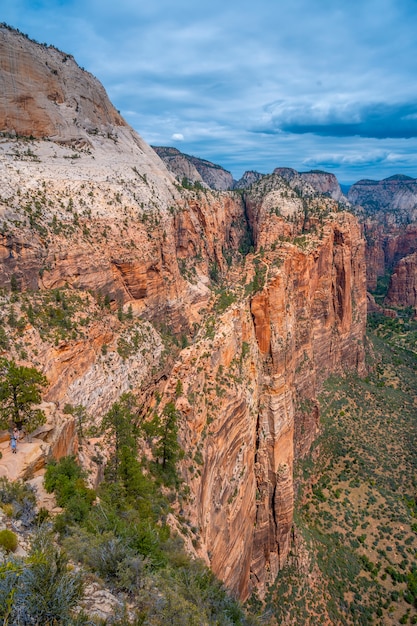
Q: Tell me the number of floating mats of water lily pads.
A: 0